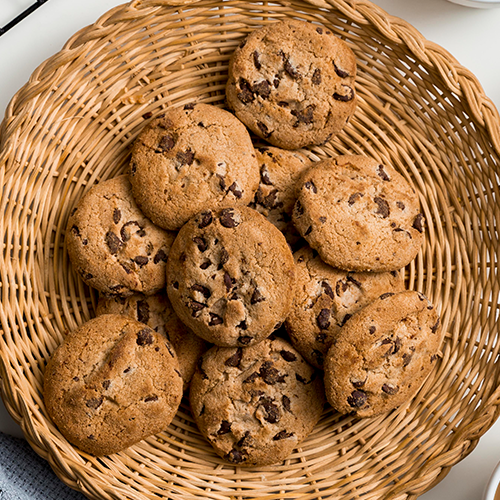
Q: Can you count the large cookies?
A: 11